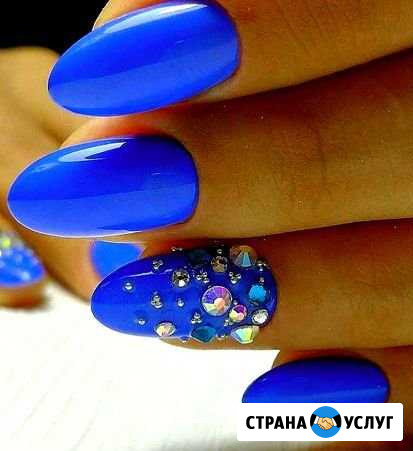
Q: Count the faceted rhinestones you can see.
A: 11